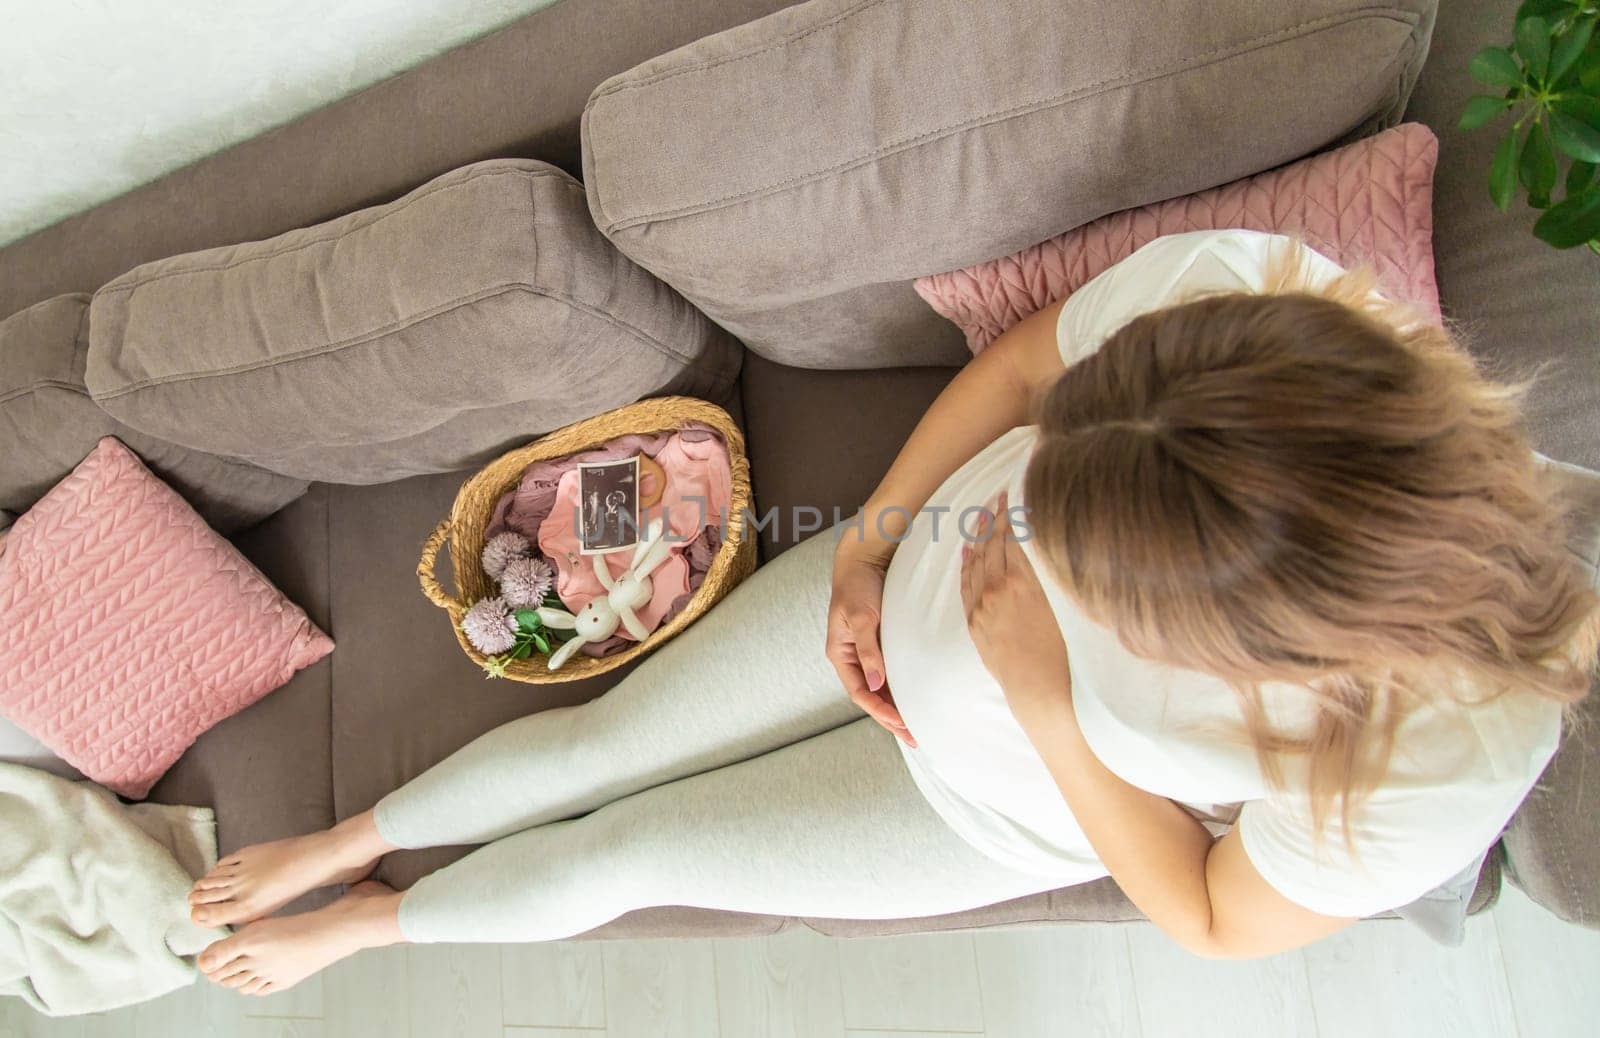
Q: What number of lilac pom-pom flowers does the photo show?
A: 3